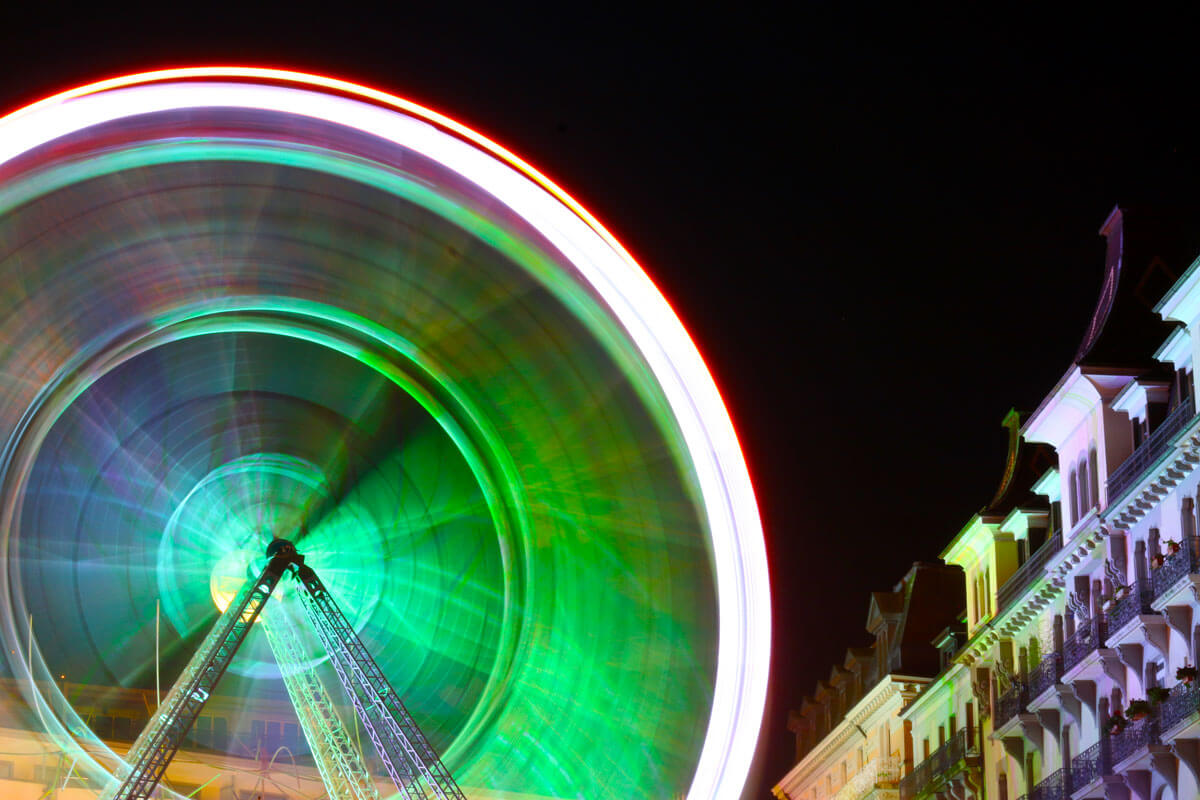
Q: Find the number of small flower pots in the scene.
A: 8